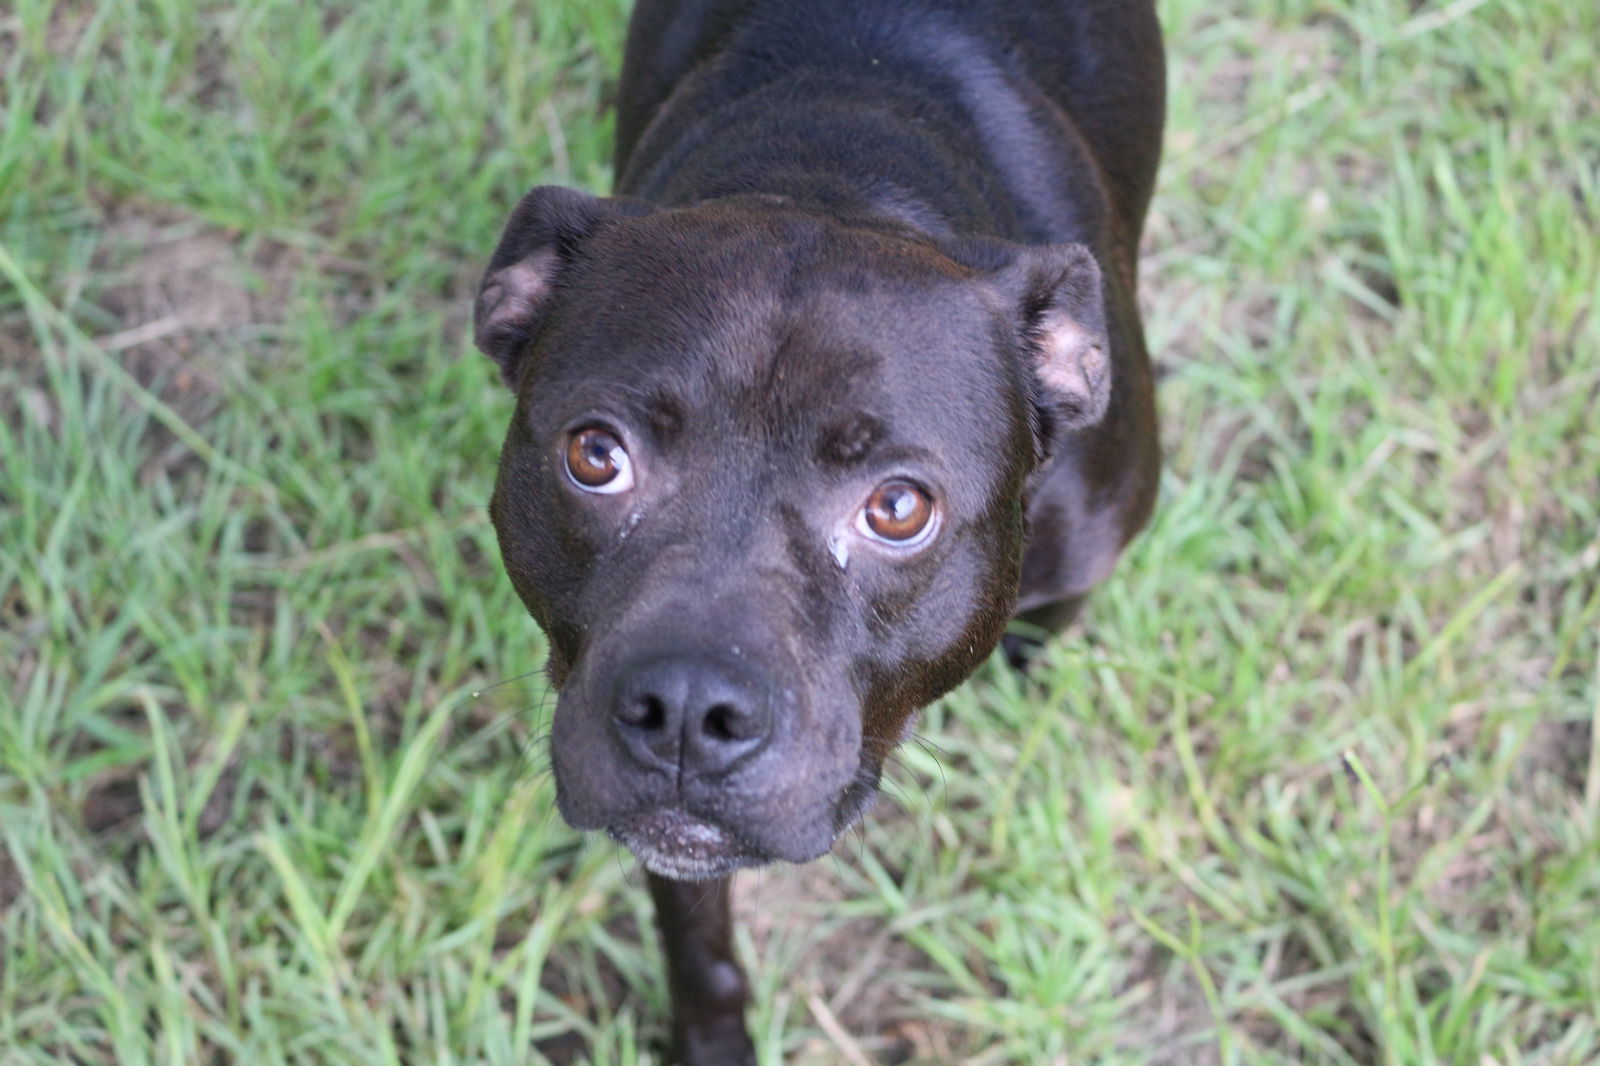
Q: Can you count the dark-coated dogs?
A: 1